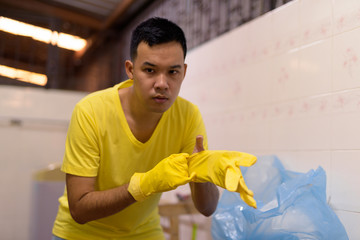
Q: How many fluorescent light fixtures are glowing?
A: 2